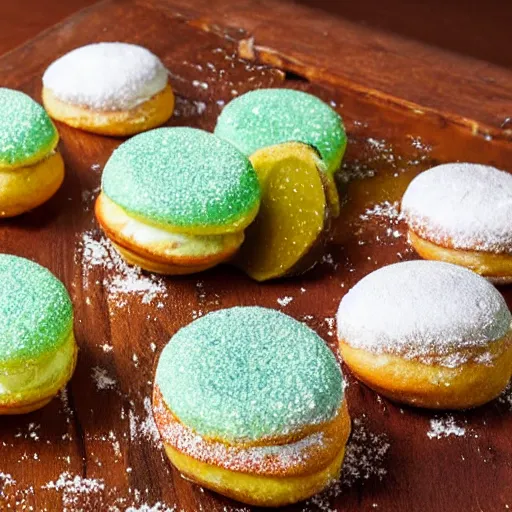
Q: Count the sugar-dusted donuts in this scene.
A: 8